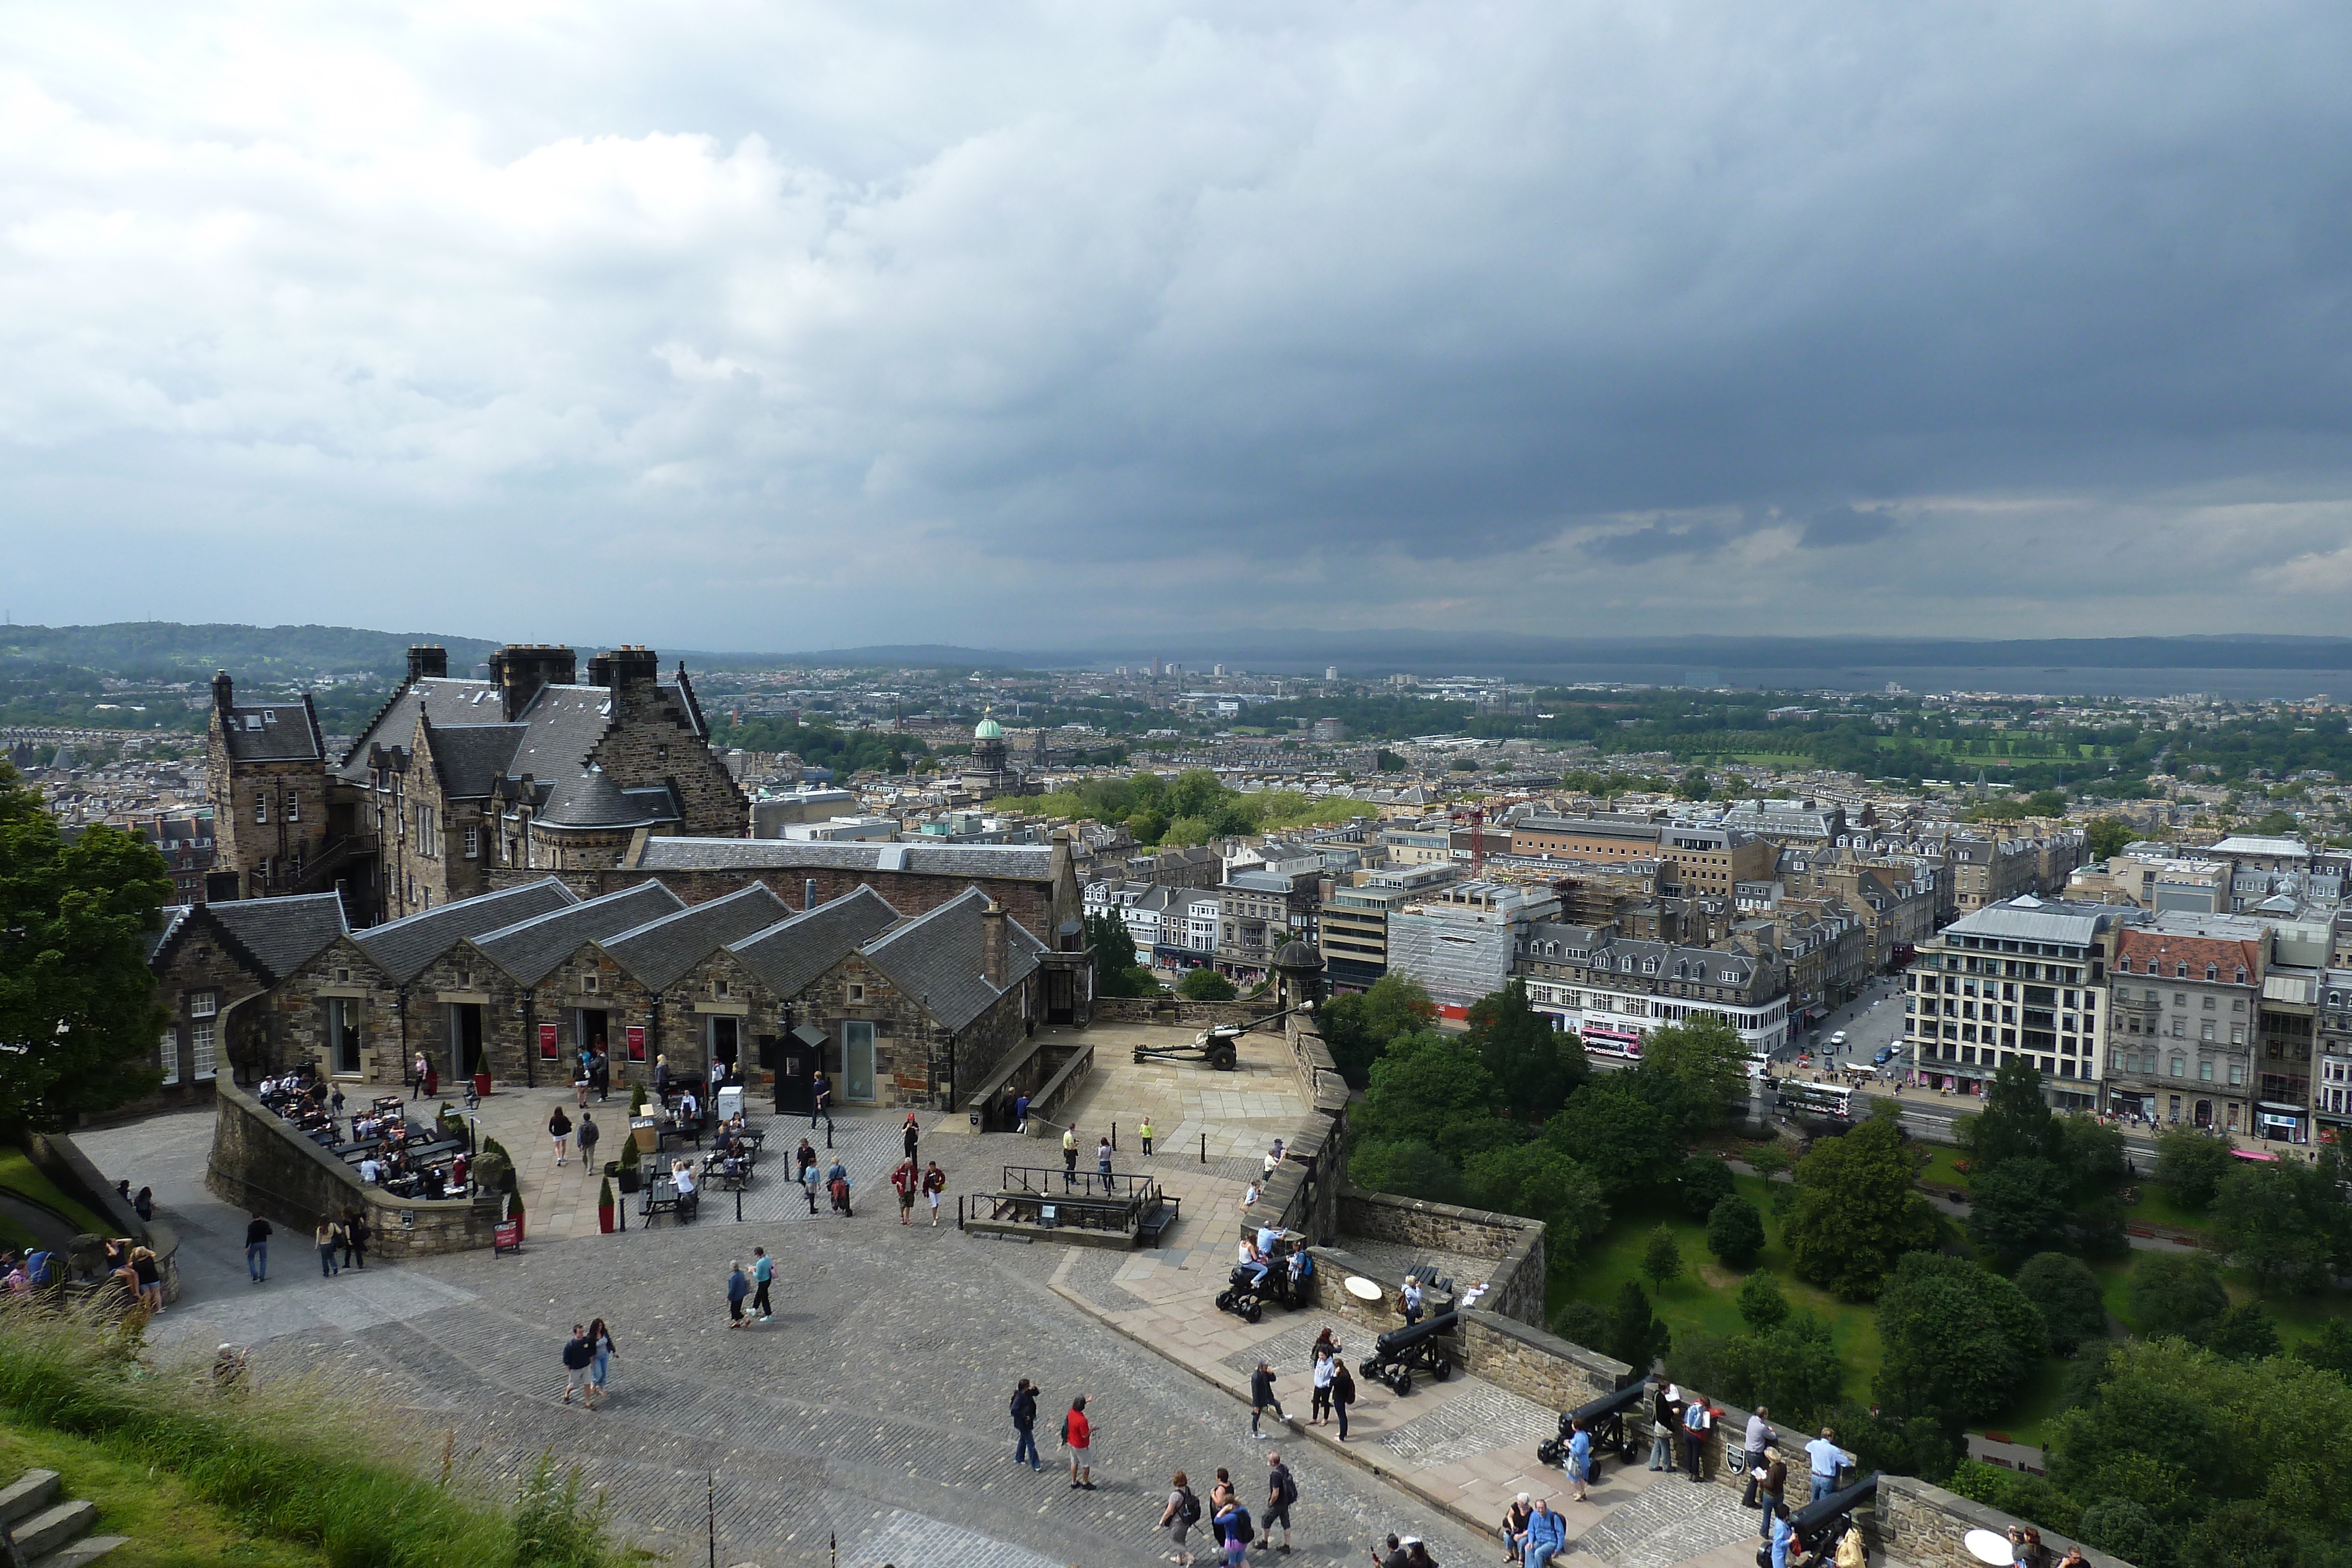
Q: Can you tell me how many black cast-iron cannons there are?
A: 4